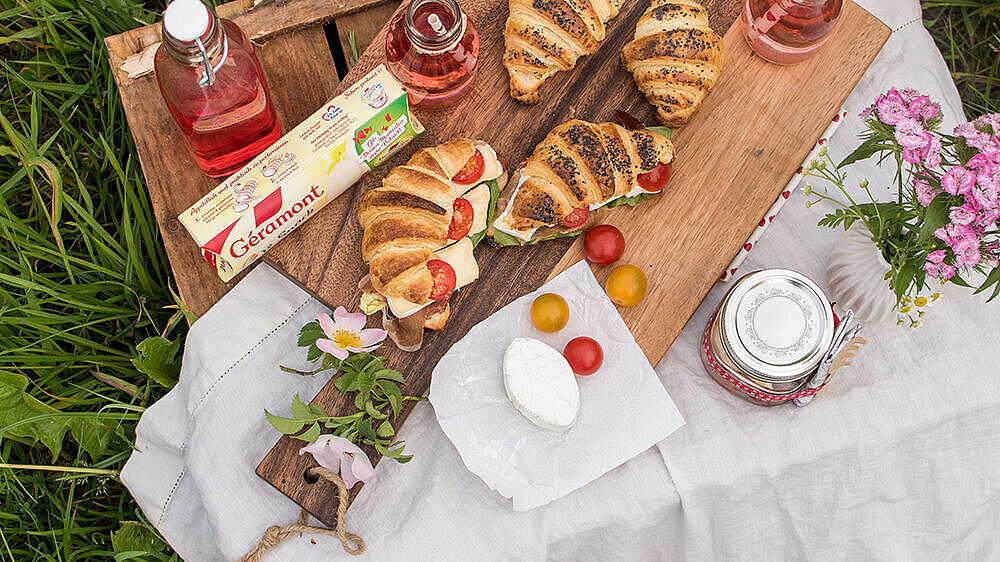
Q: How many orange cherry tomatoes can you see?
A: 2